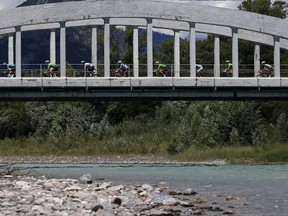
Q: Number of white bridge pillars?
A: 14